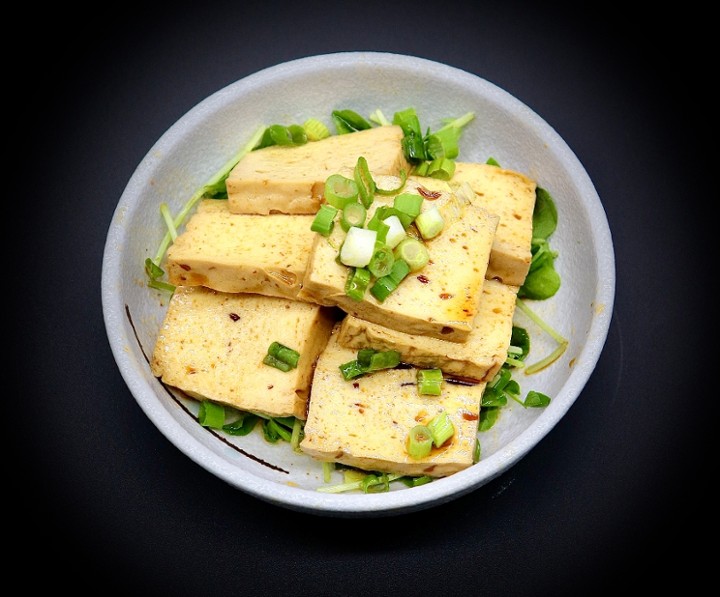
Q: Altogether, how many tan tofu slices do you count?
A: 7